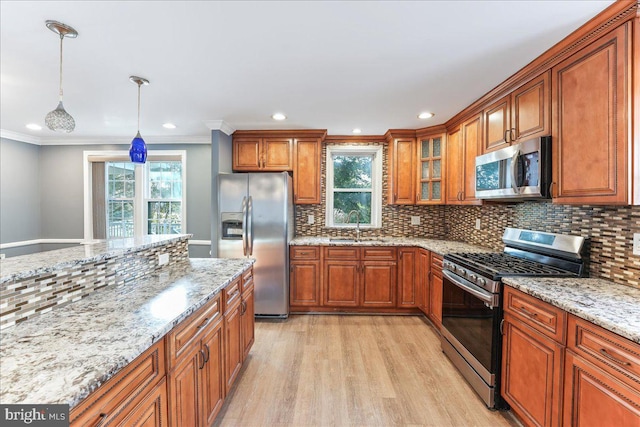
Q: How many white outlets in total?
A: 5